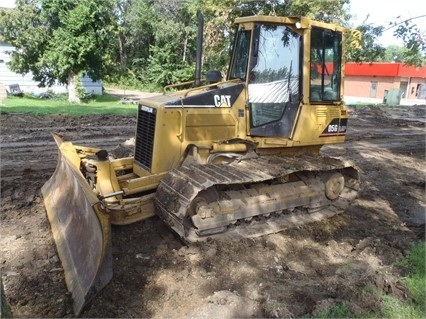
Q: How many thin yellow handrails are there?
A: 2